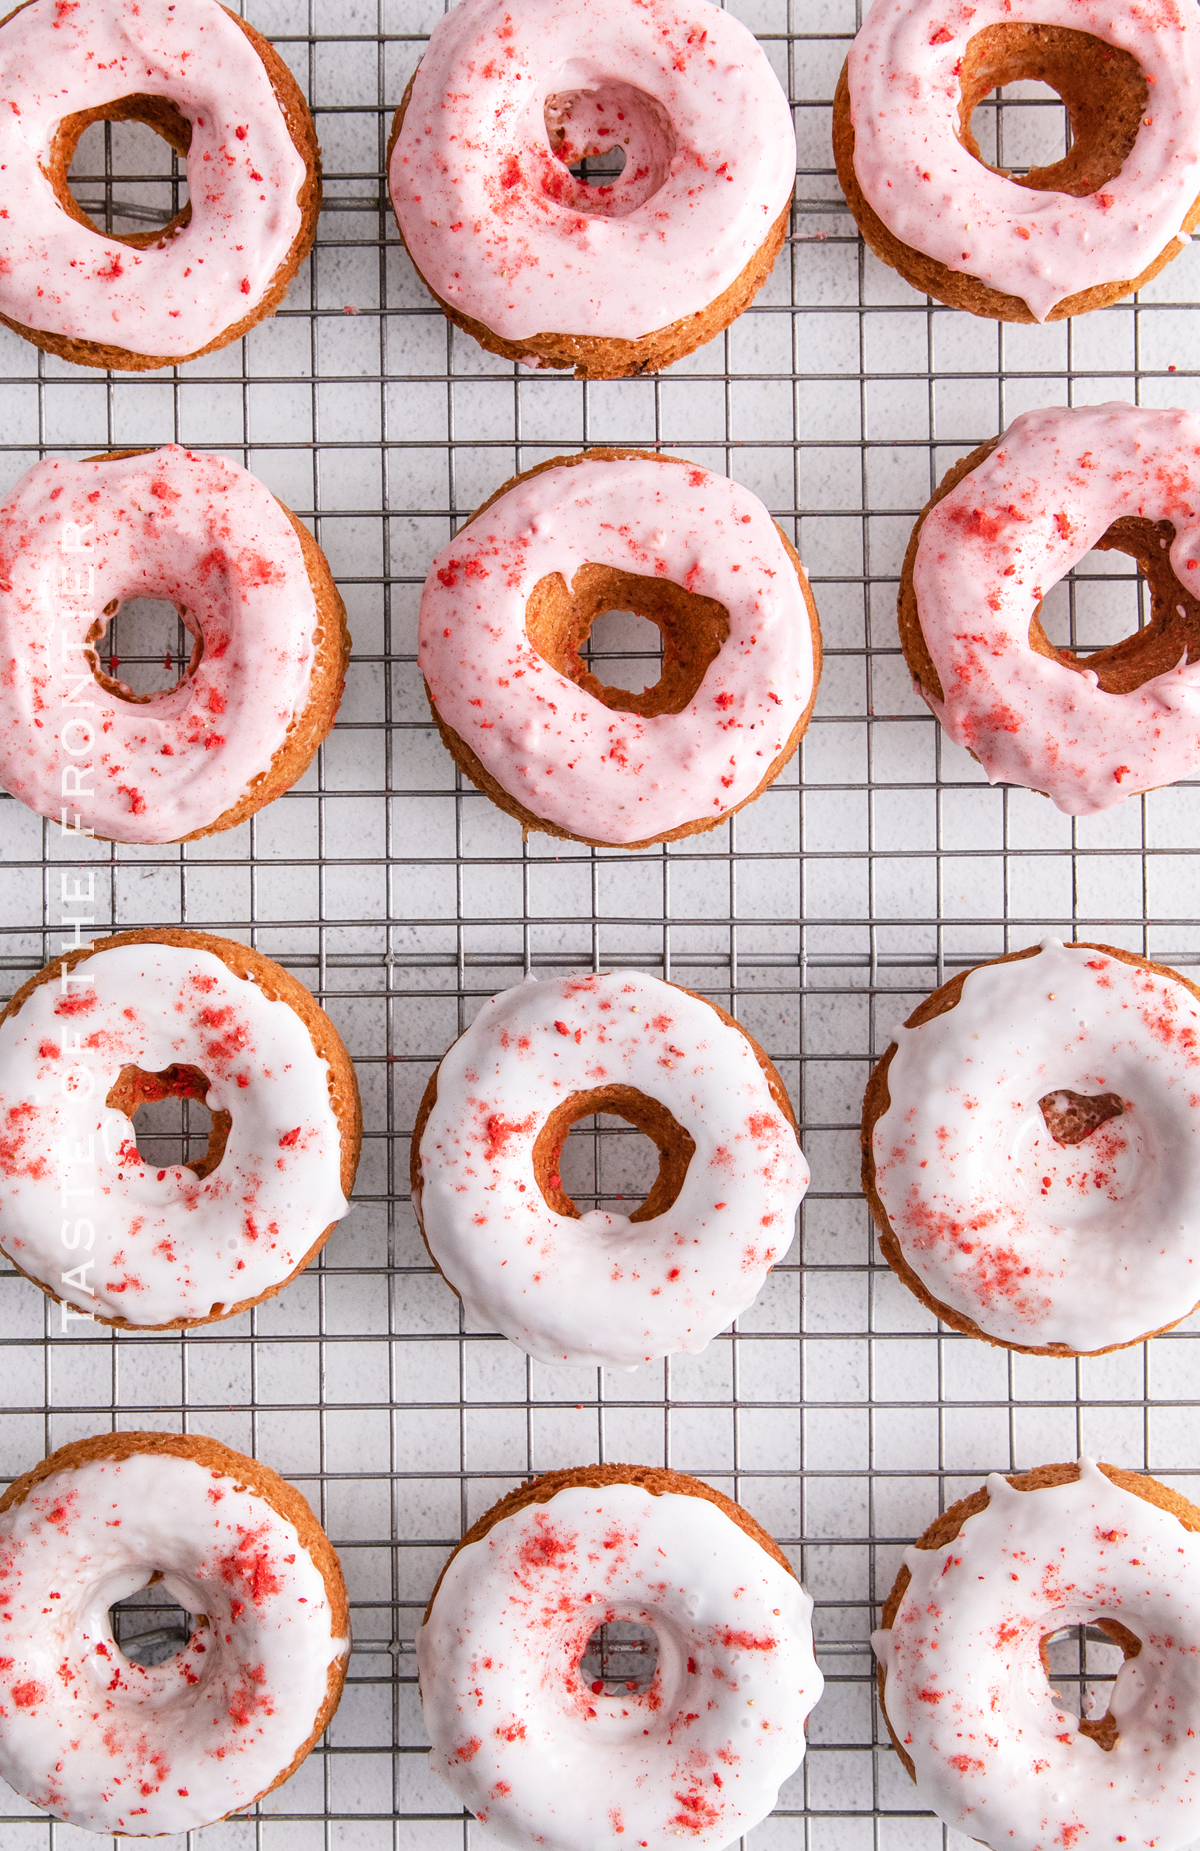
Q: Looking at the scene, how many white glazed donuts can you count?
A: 6